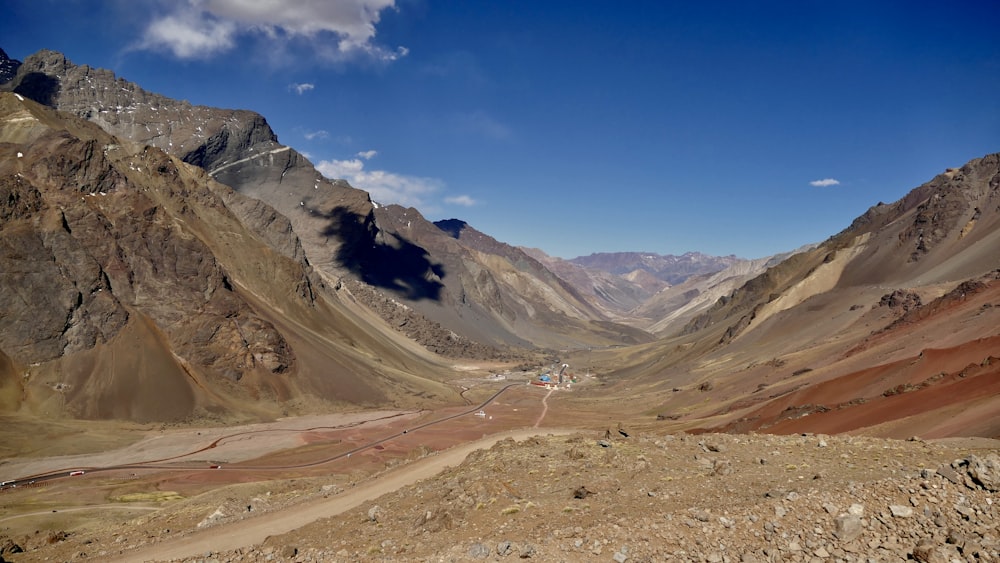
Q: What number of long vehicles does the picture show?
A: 3